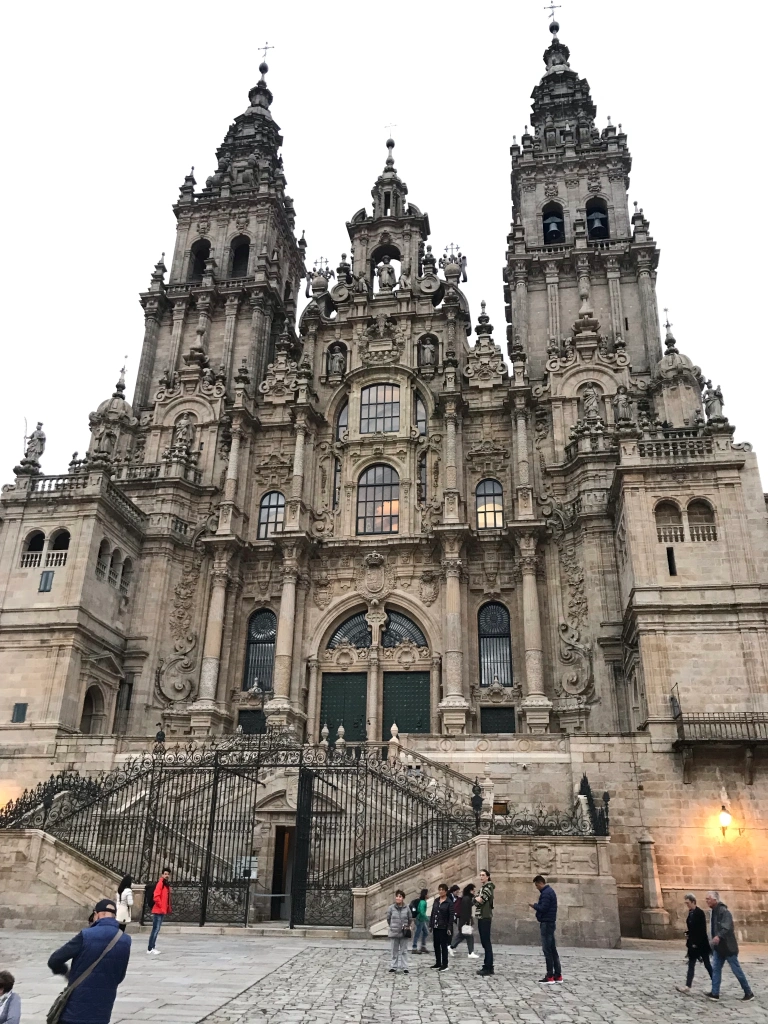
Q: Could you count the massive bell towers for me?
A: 2